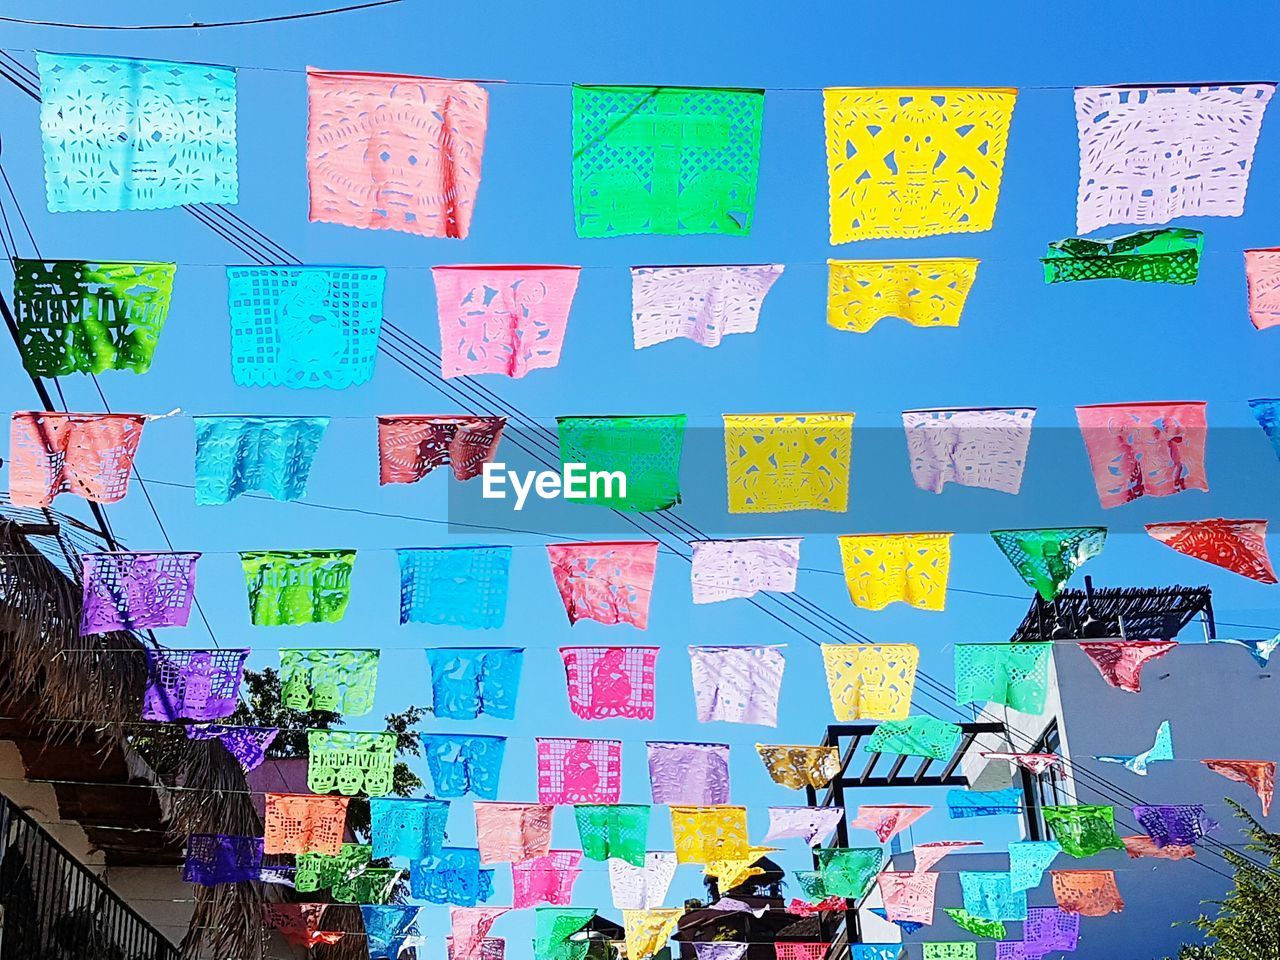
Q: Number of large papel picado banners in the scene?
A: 5